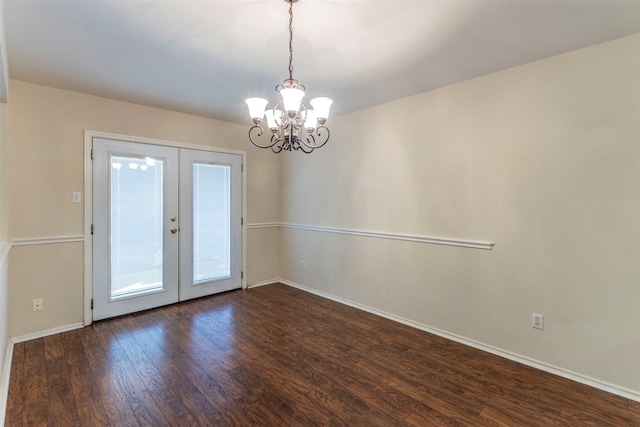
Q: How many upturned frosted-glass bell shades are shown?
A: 5